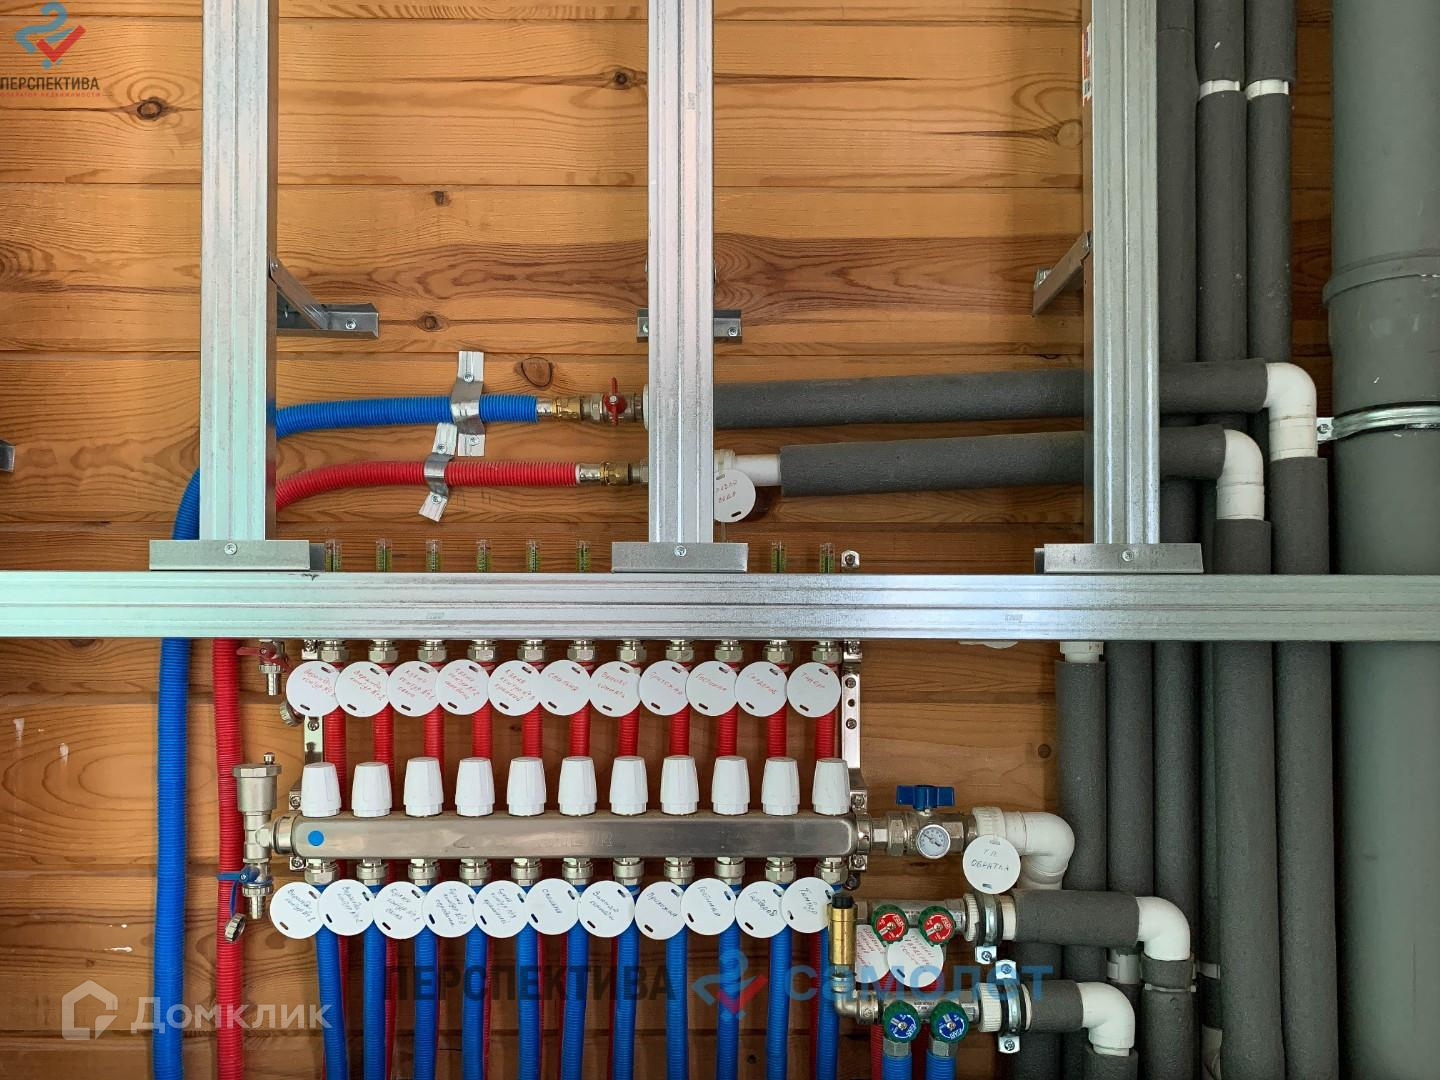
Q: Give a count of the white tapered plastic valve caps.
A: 11